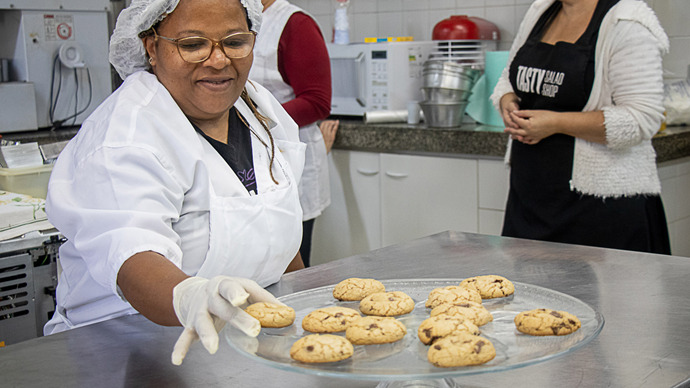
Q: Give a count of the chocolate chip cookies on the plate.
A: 12